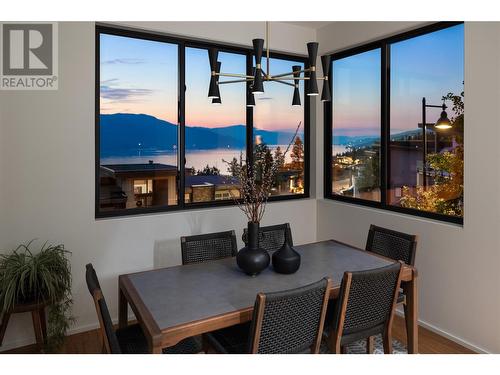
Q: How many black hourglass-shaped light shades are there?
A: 7